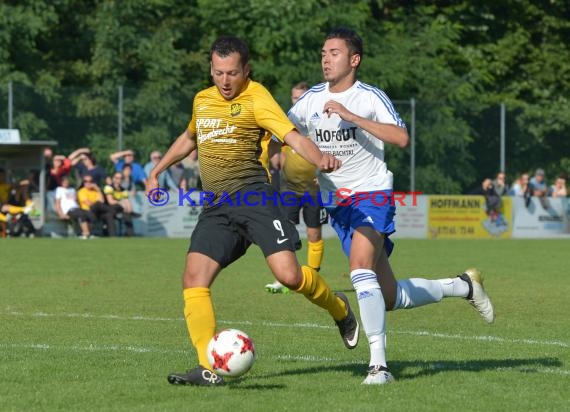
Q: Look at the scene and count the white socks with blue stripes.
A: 2